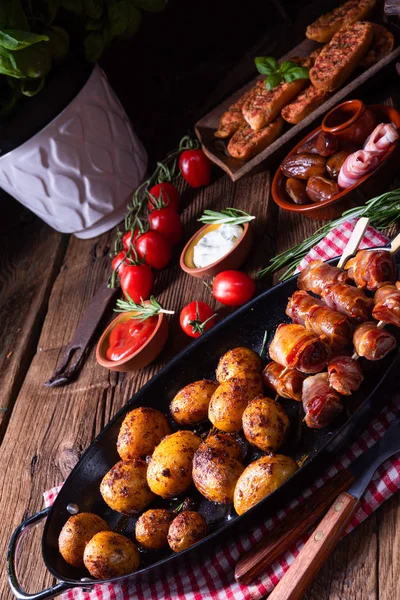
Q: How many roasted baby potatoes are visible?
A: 14